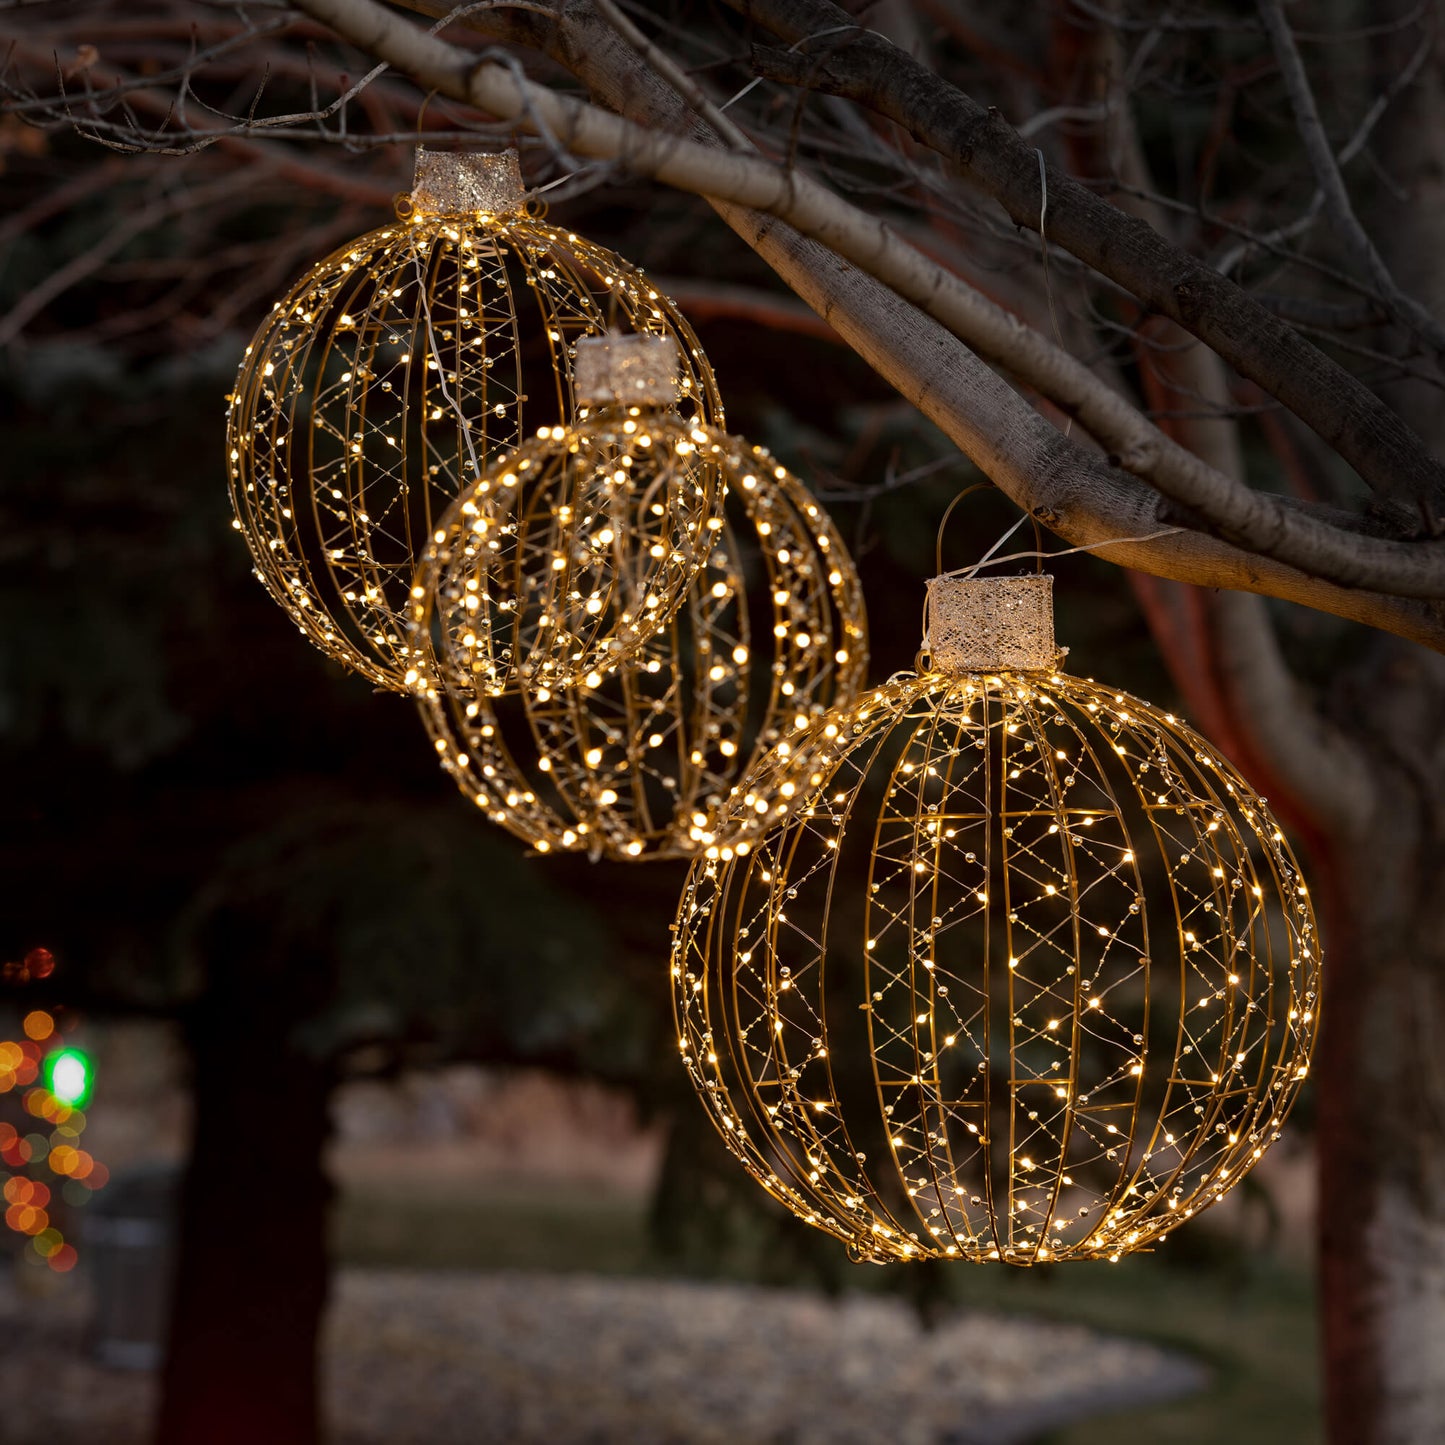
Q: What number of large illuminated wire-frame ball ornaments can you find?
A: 3